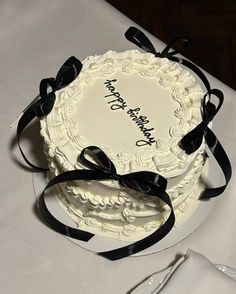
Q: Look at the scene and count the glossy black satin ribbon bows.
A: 4